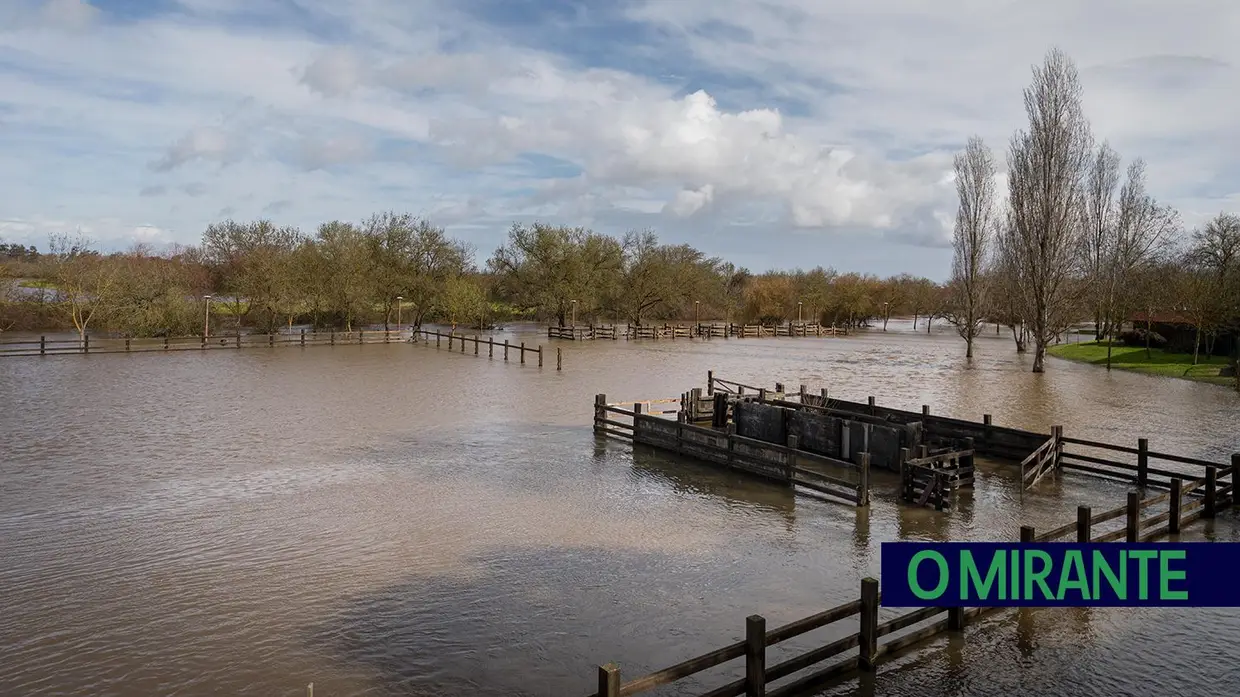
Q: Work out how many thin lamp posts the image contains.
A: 6